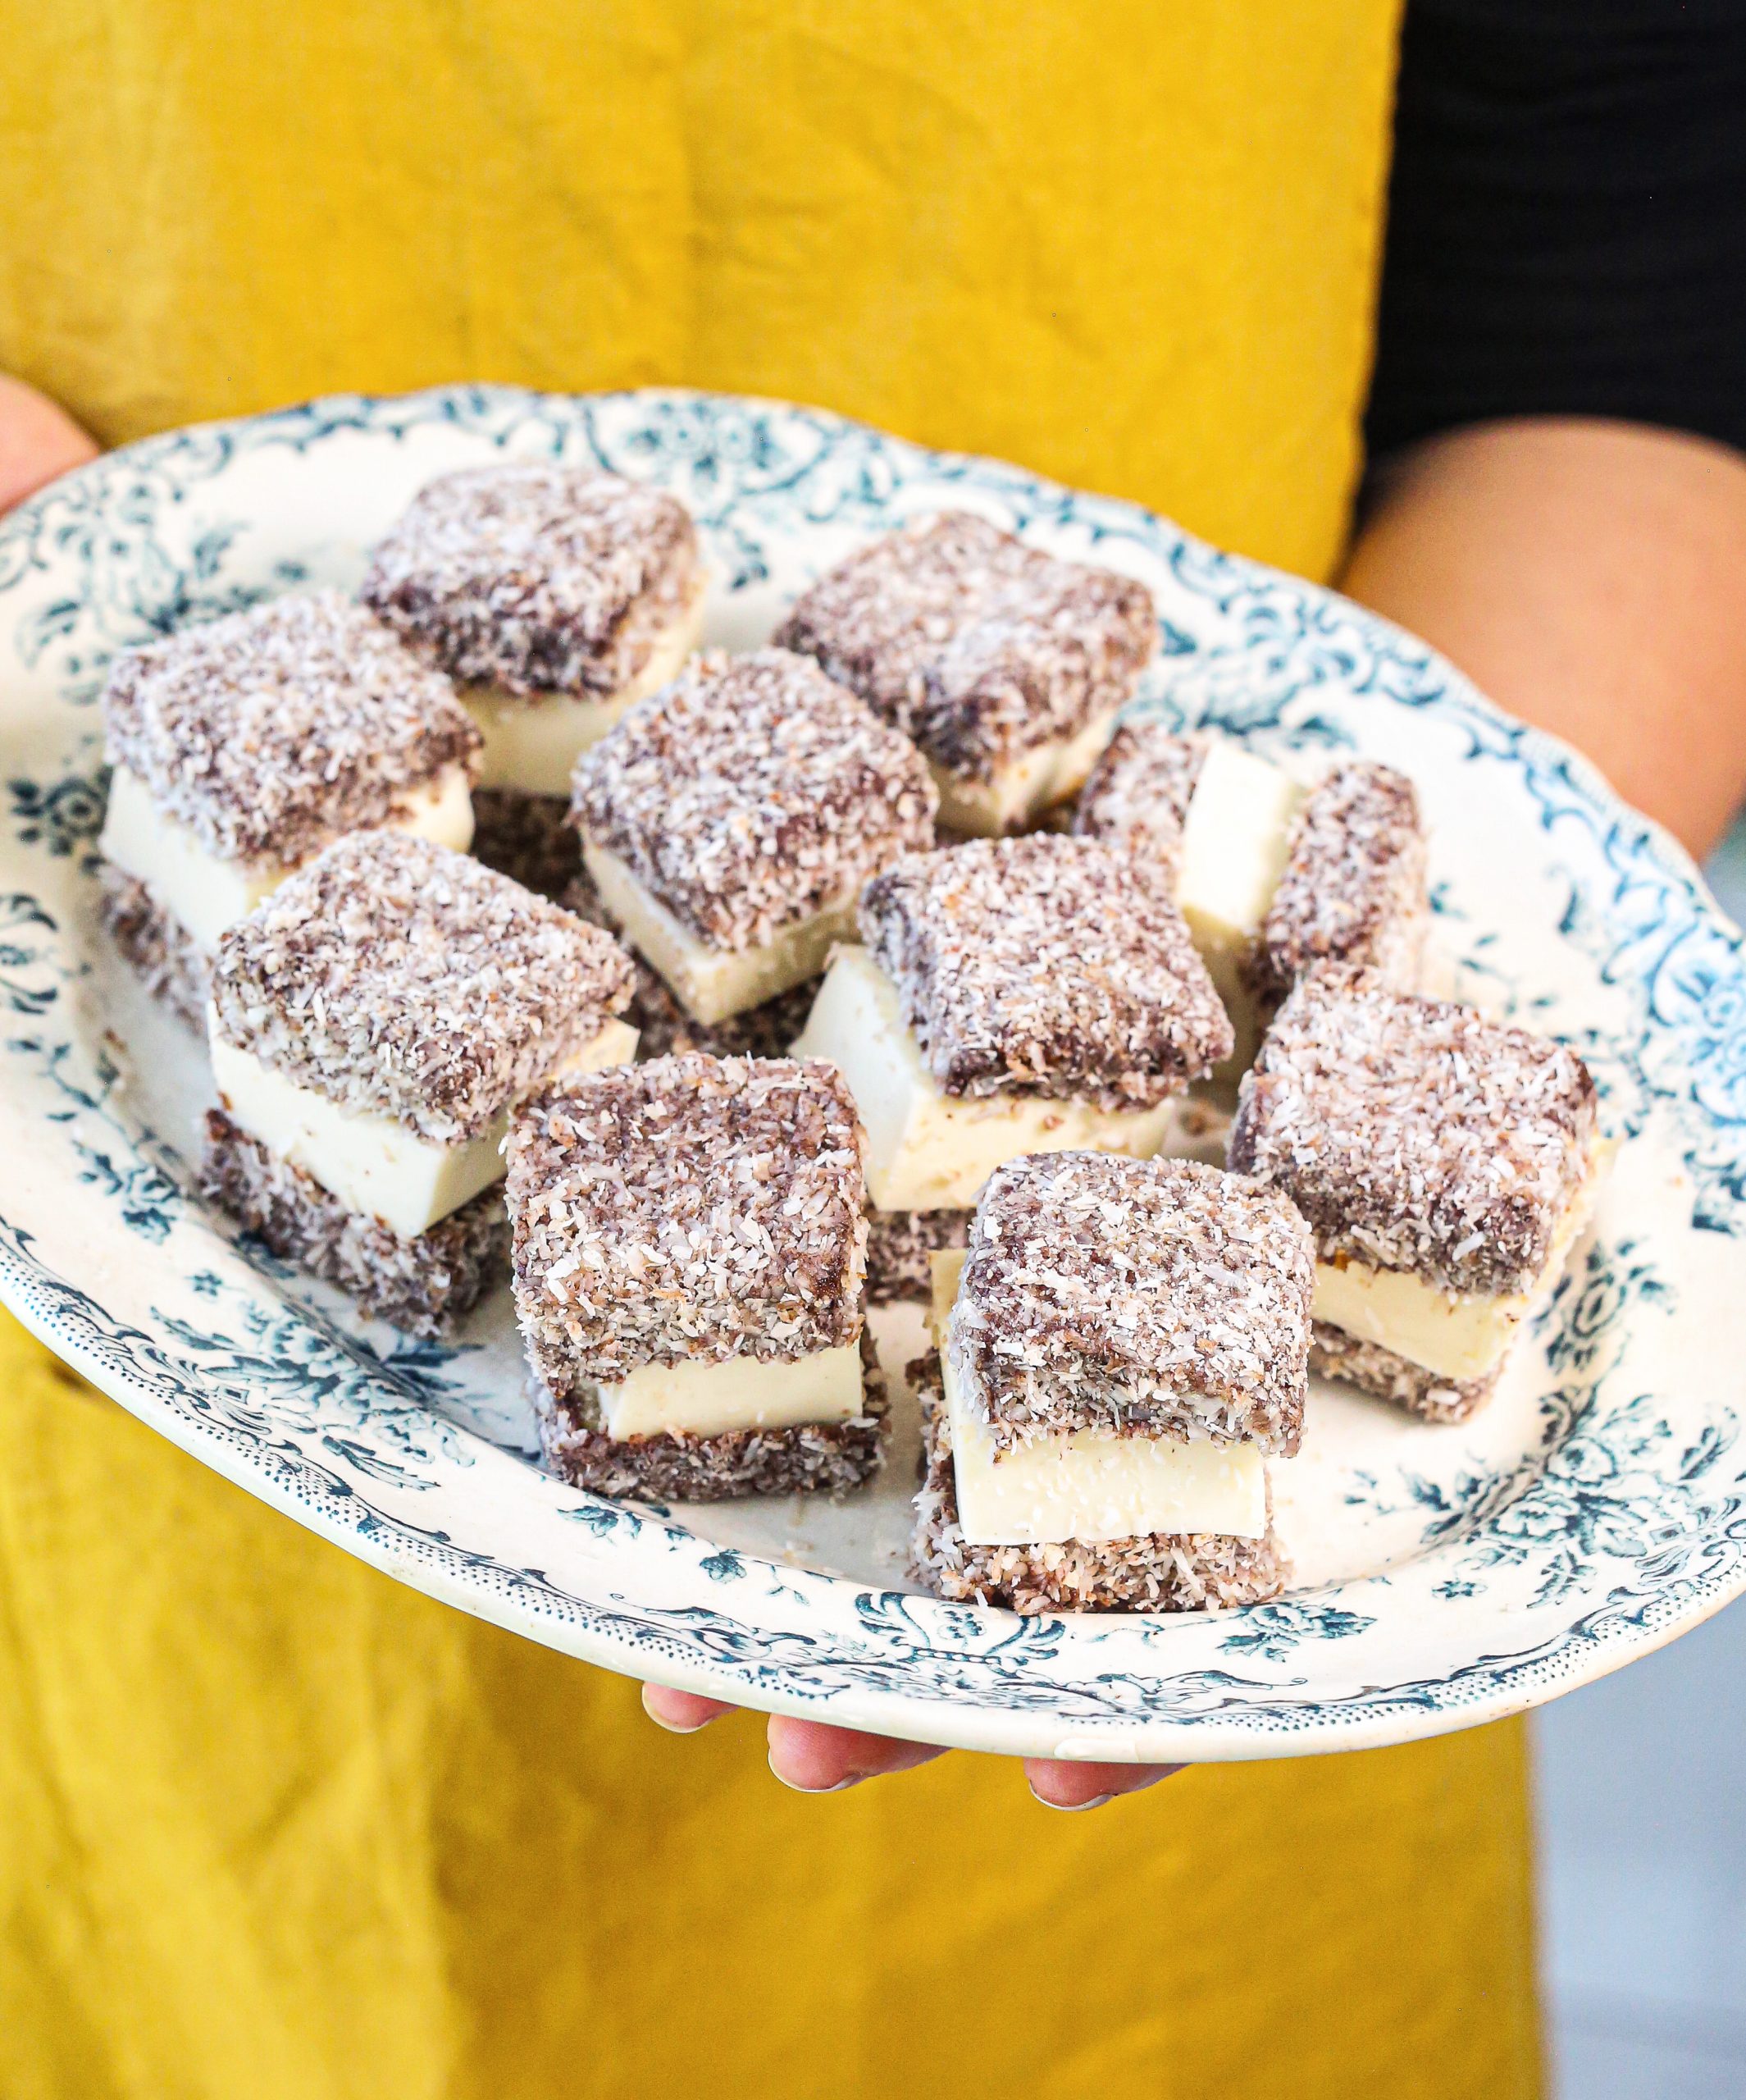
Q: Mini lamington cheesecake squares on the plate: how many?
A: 10